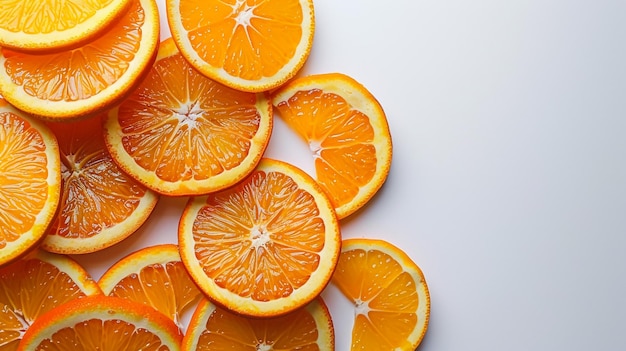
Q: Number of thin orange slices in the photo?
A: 13